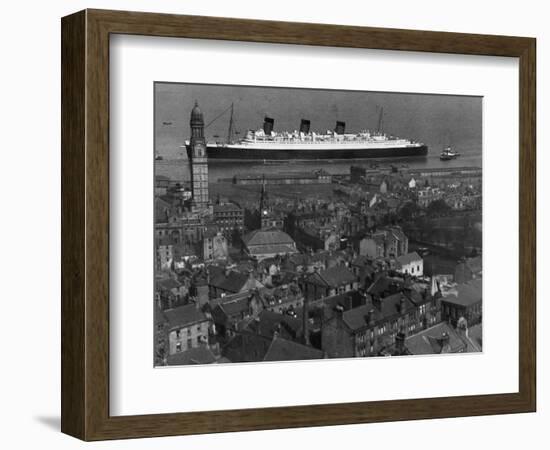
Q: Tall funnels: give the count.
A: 3